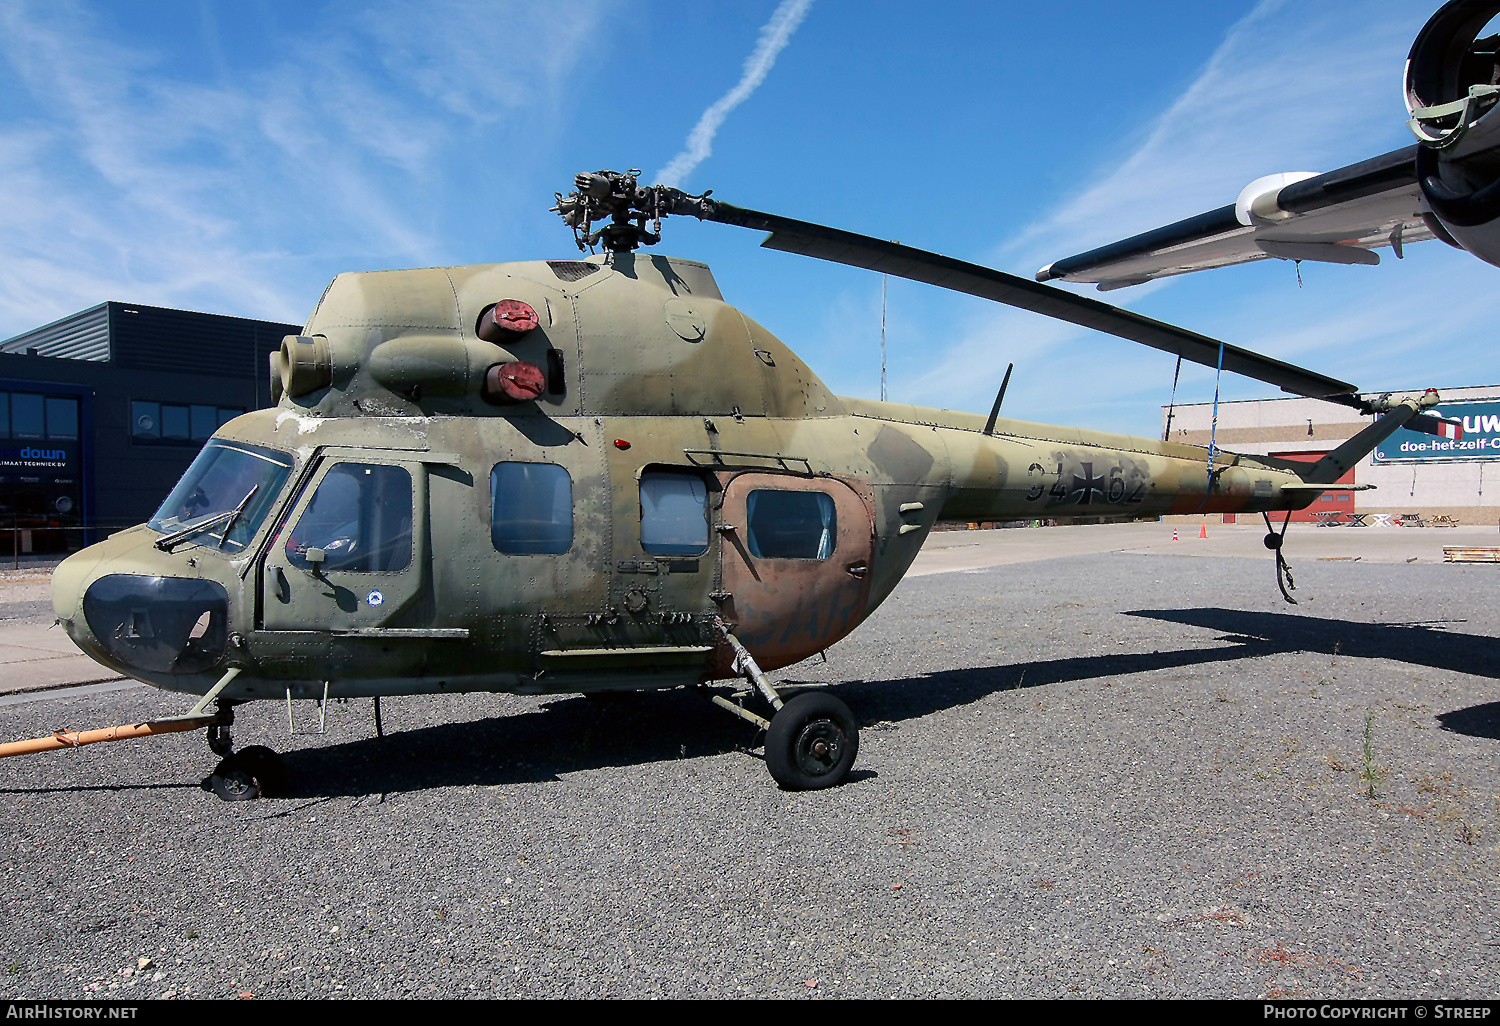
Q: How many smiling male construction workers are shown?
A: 0